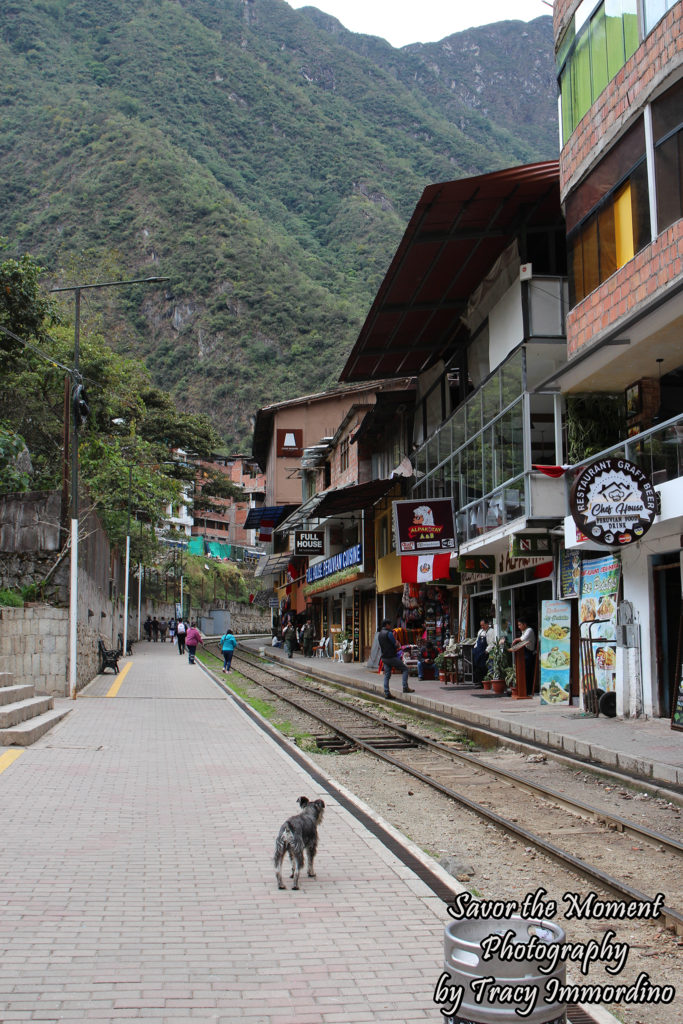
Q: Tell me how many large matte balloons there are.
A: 0